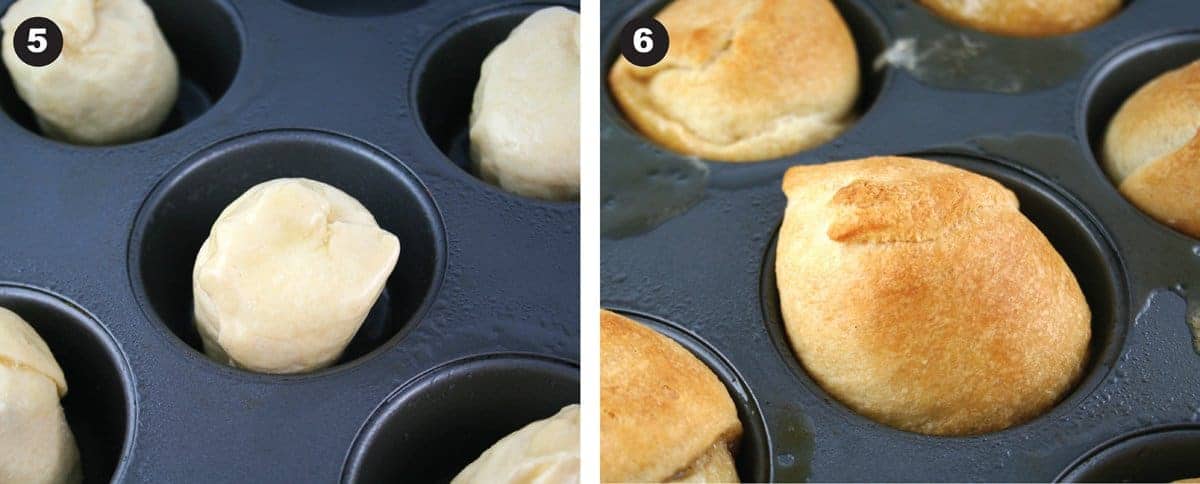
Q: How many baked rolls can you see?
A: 5